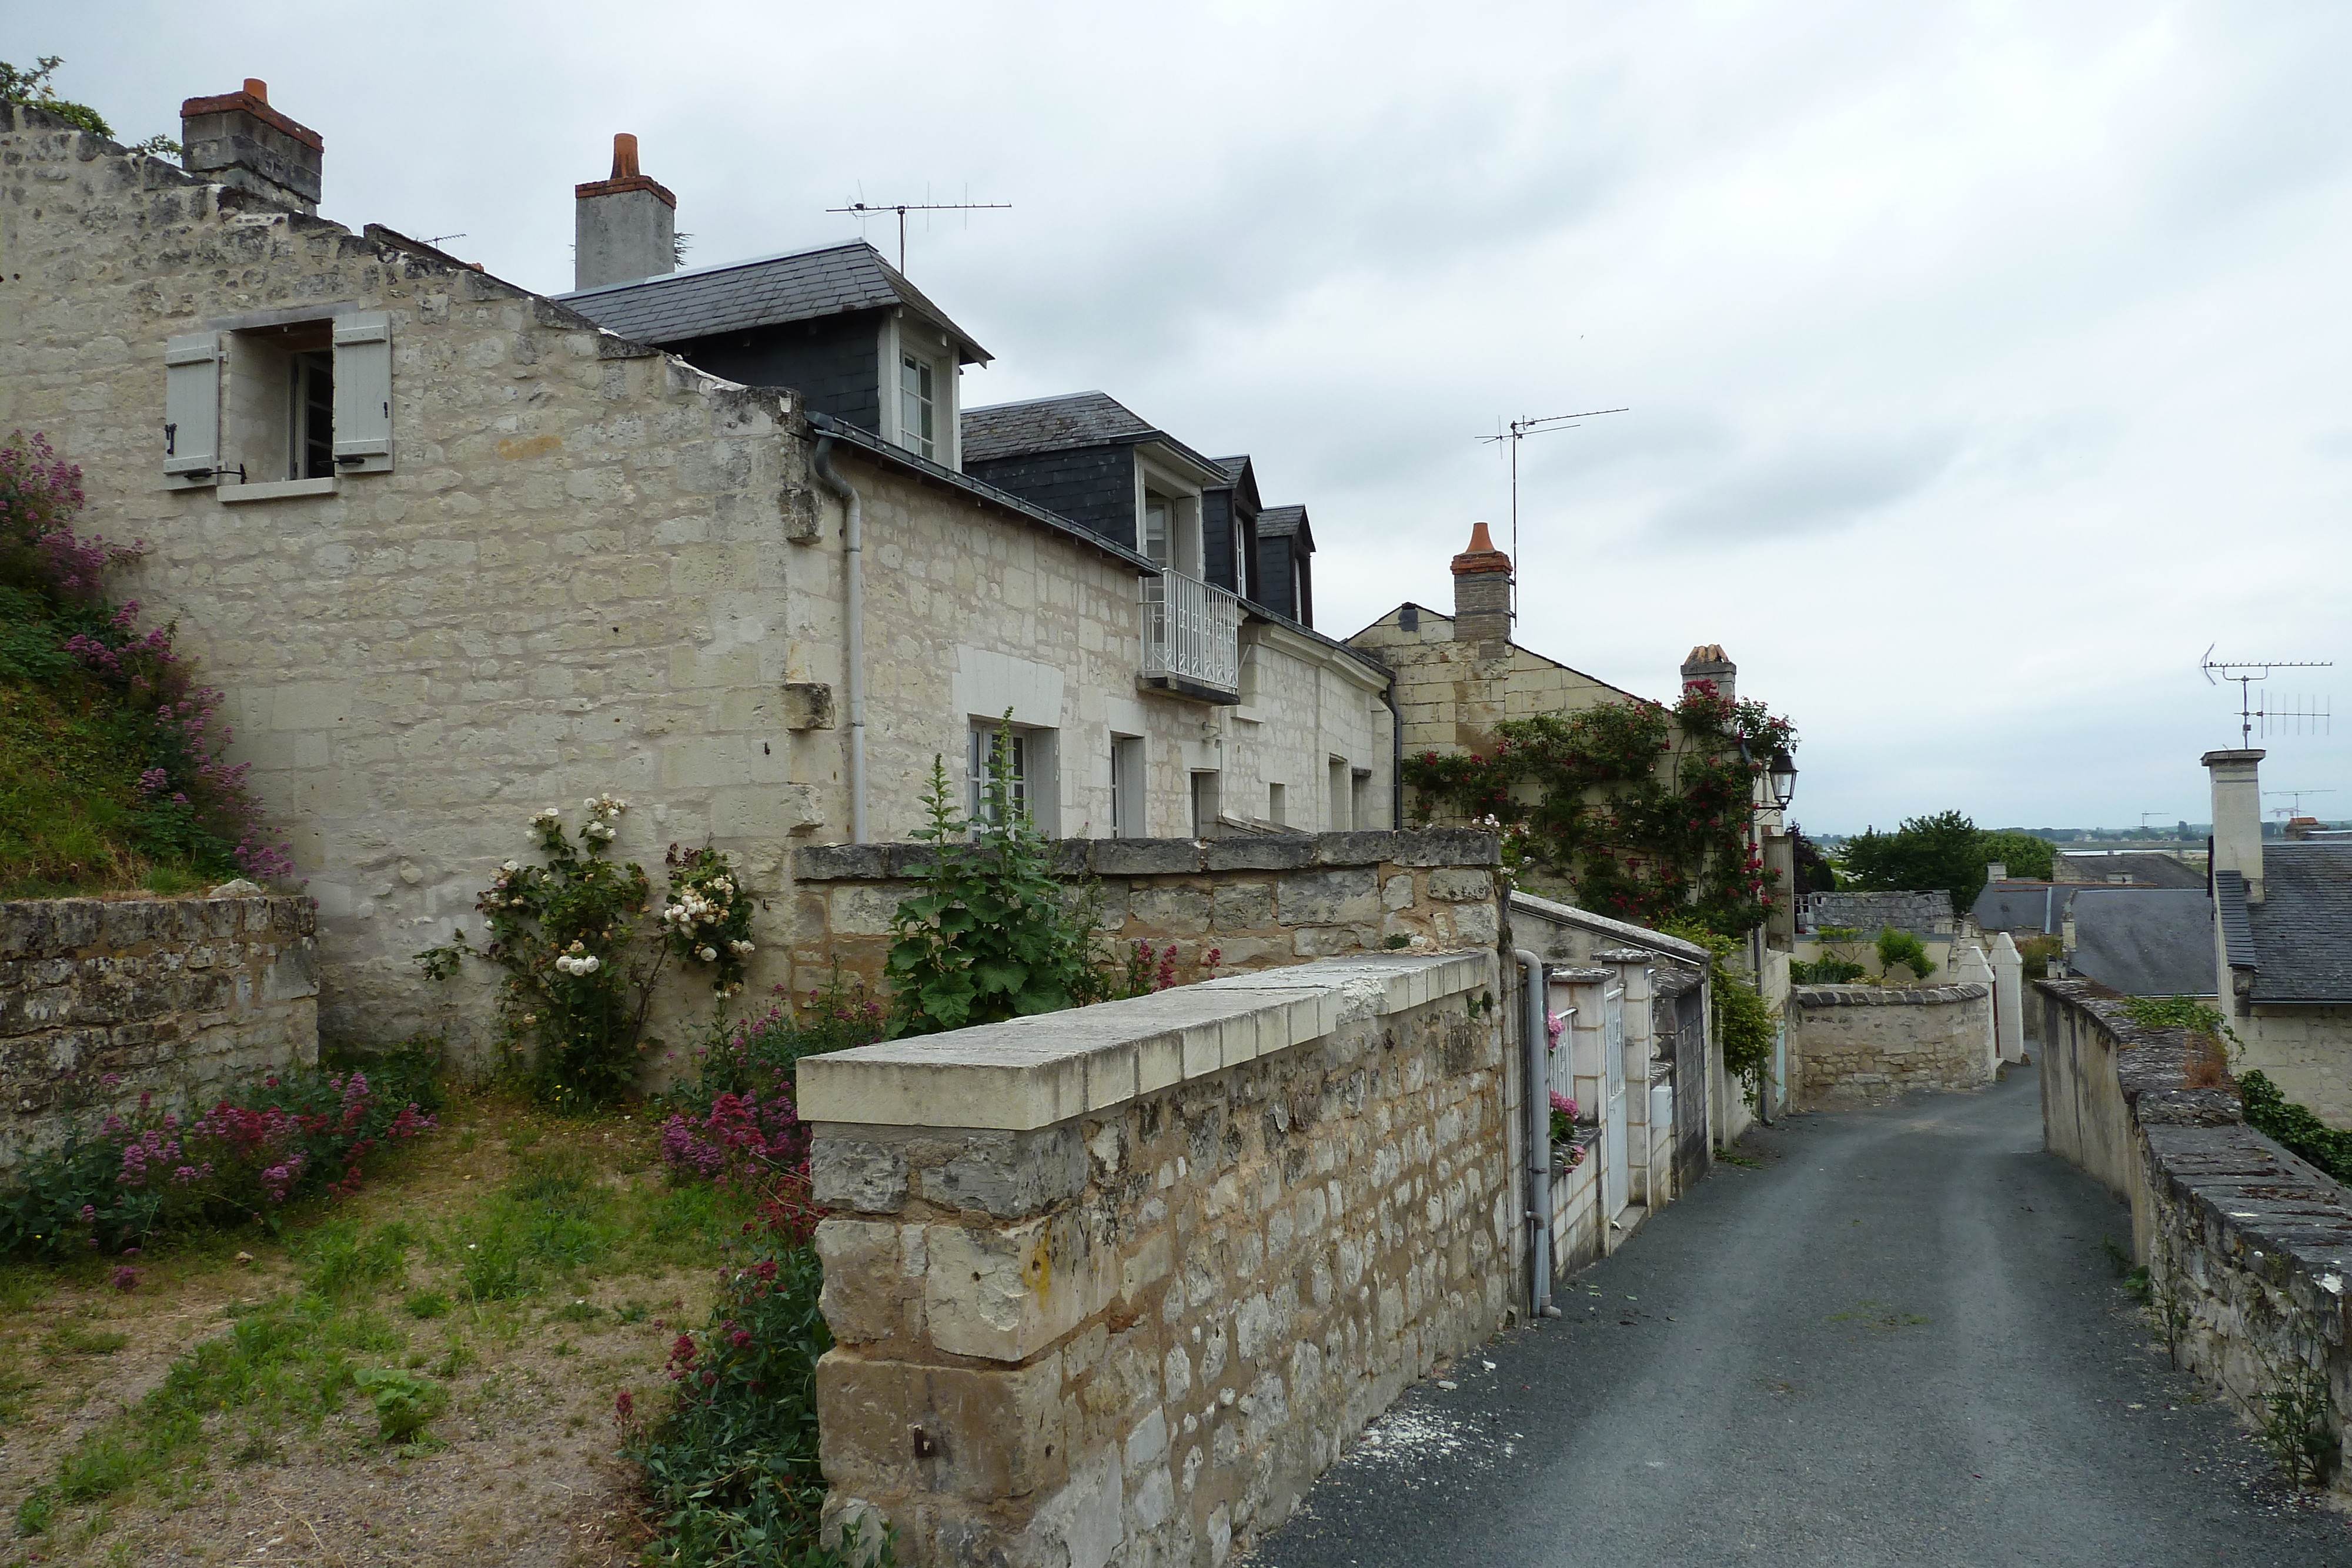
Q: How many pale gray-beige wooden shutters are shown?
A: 2